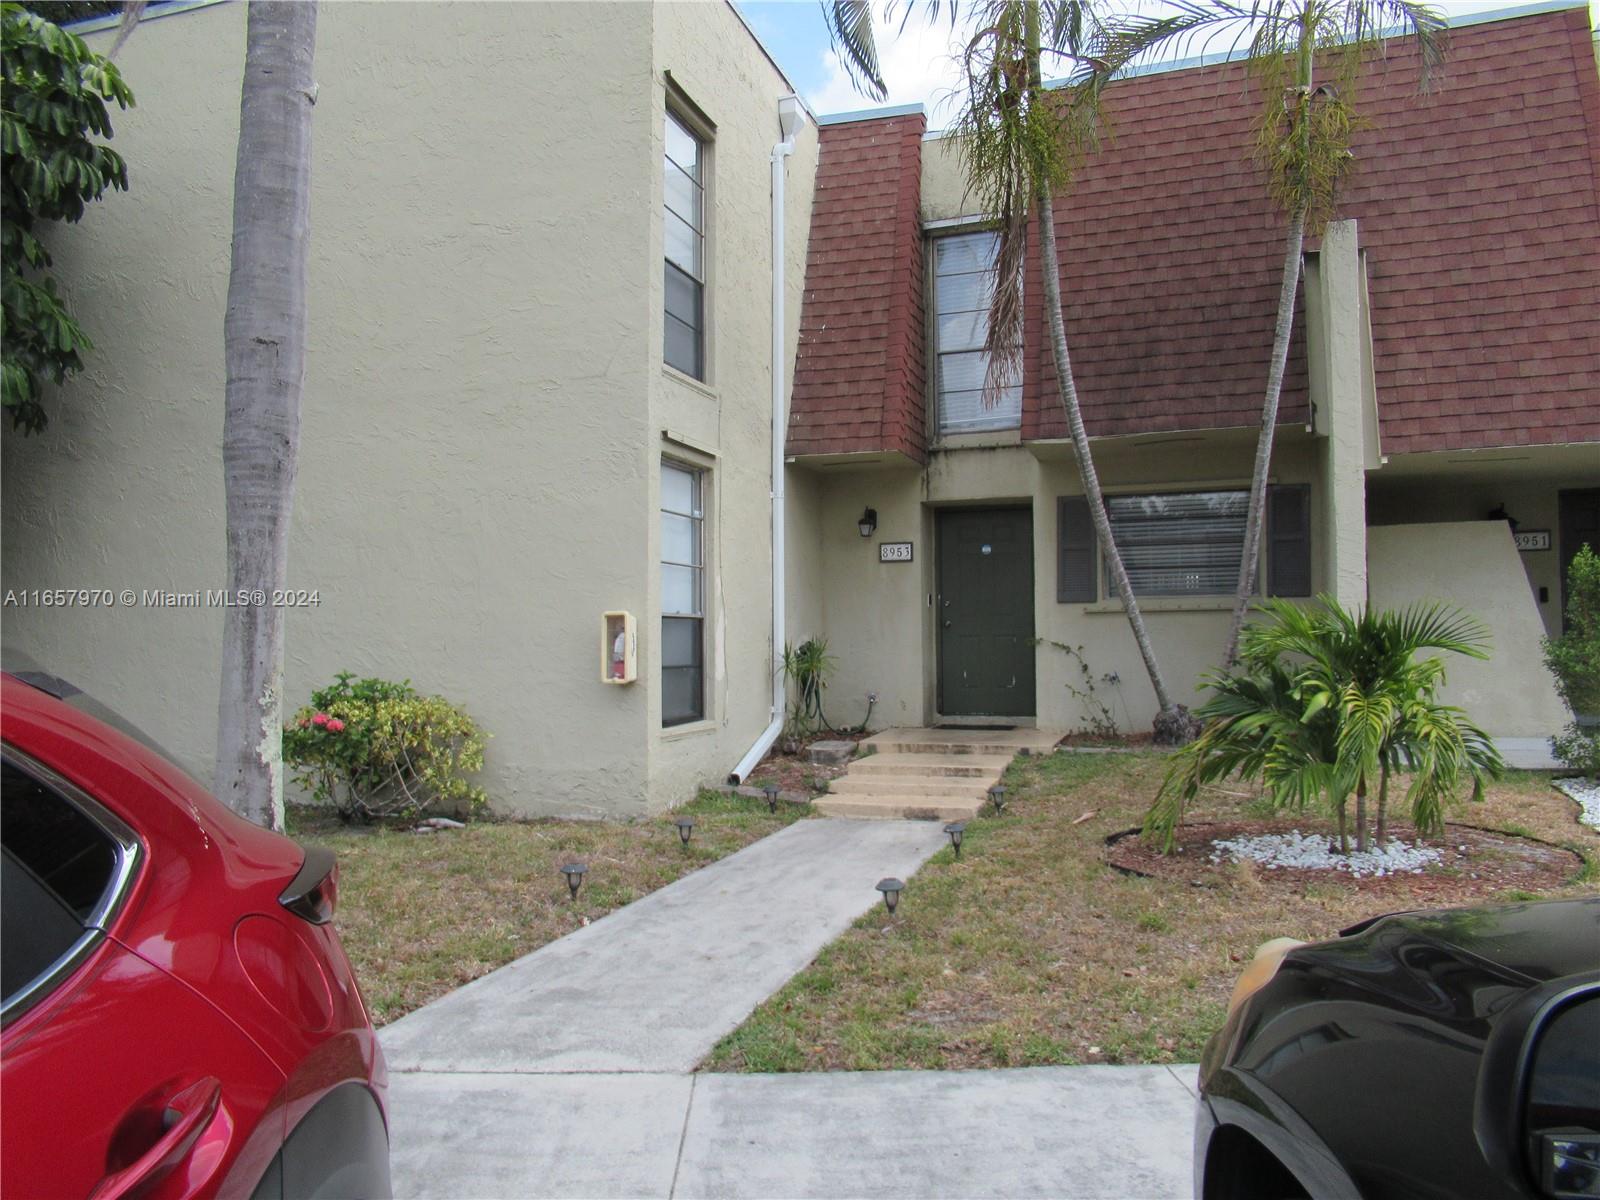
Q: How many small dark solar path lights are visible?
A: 6